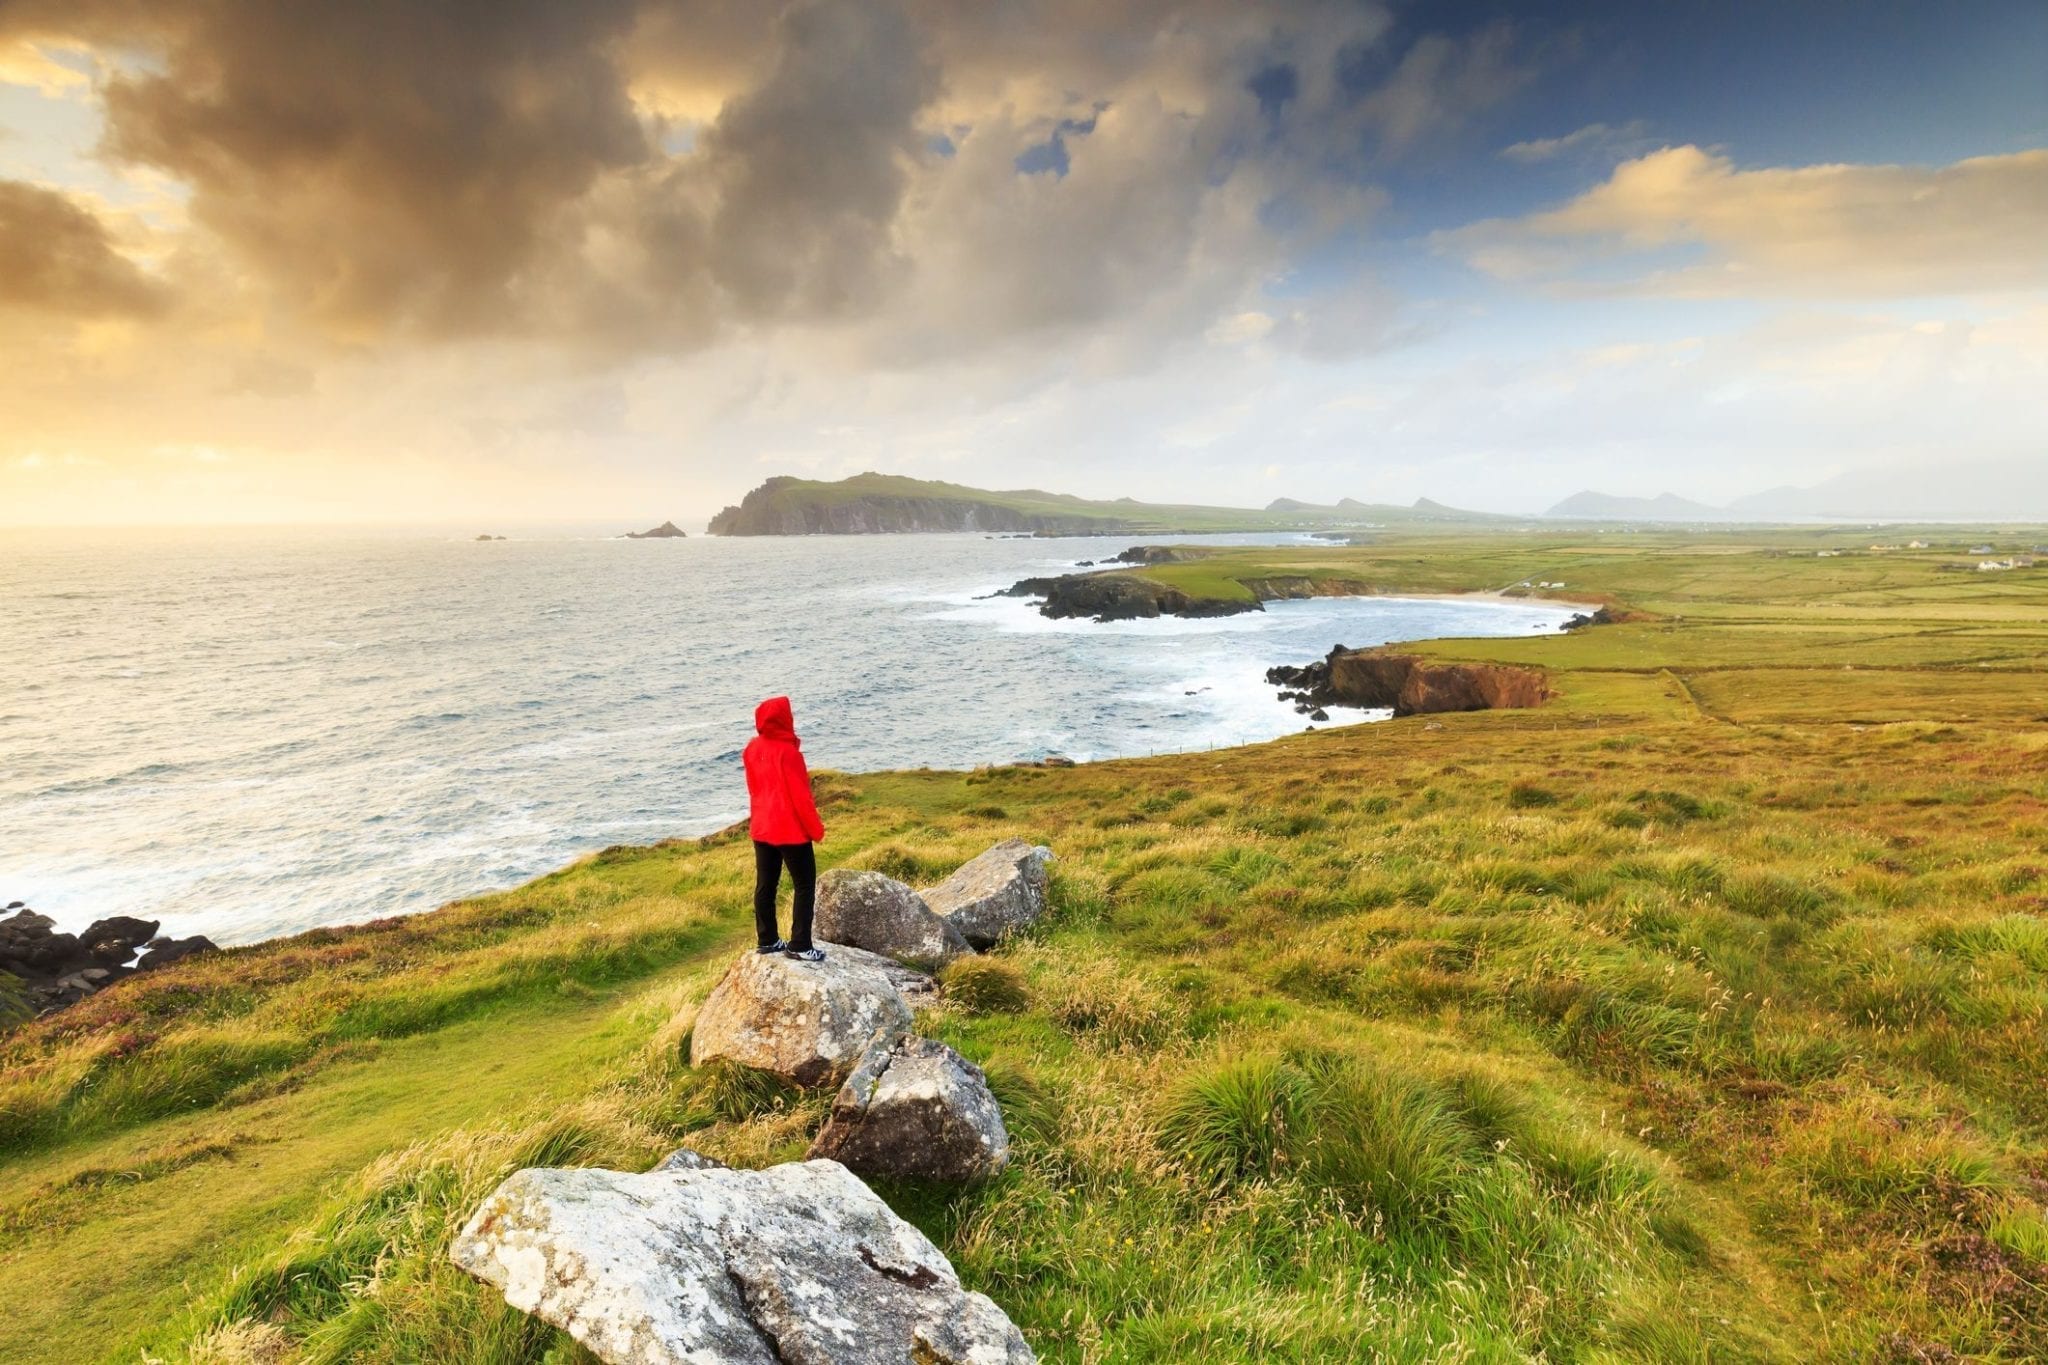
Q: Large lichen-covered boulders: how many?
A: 5